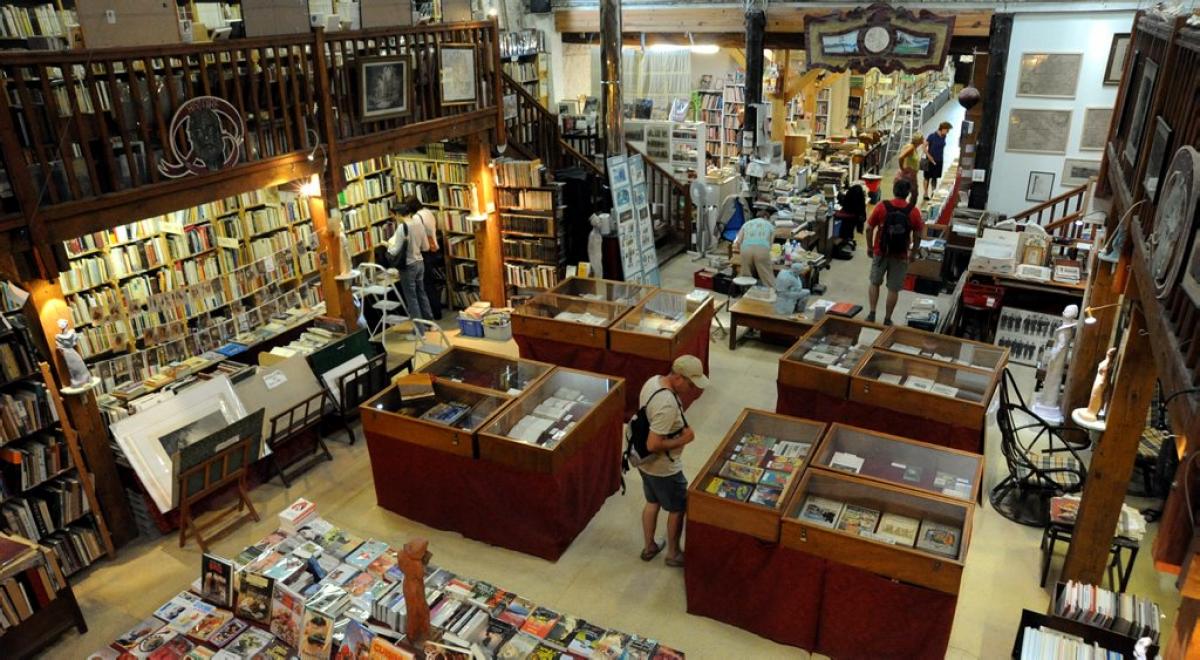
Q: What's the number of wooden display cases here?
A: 12